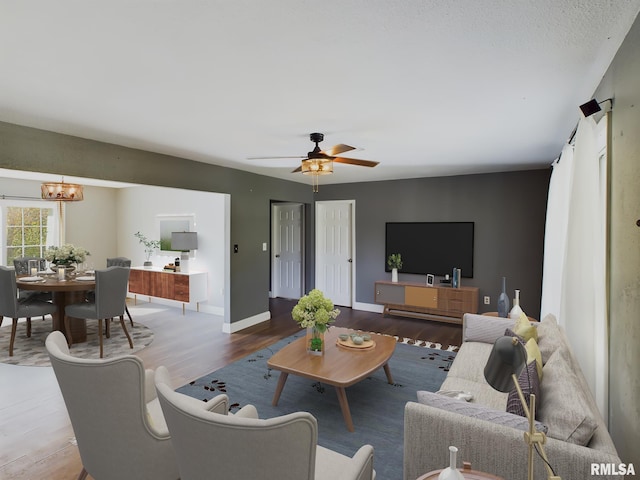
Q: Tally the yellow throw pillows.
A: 2